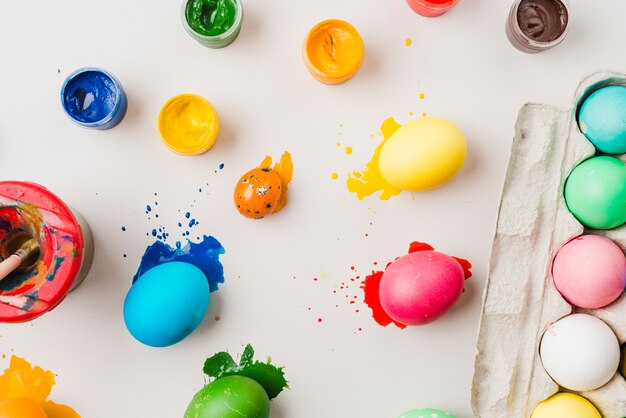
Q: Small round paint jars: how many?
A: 6